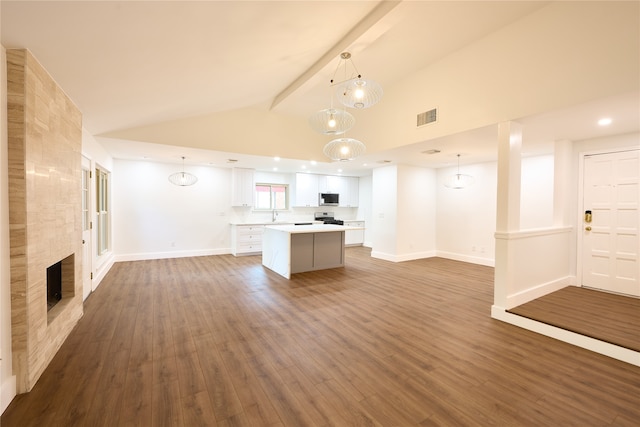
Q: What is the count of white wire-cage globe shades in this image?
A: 5